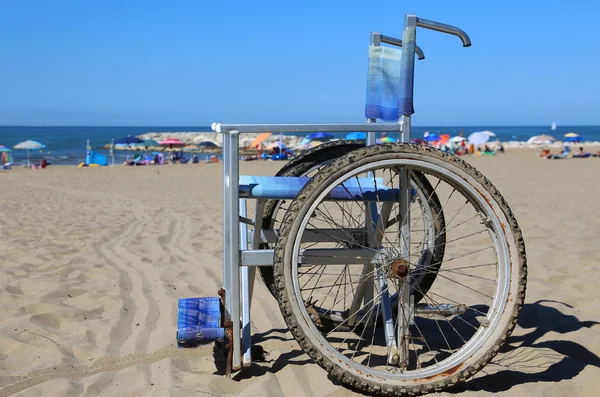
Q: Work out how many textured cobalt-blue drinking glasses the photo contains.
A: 0